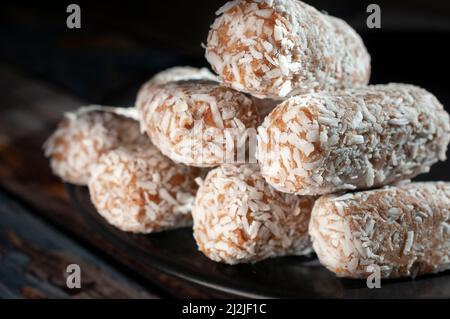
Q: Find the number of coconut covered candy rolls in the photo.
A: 7